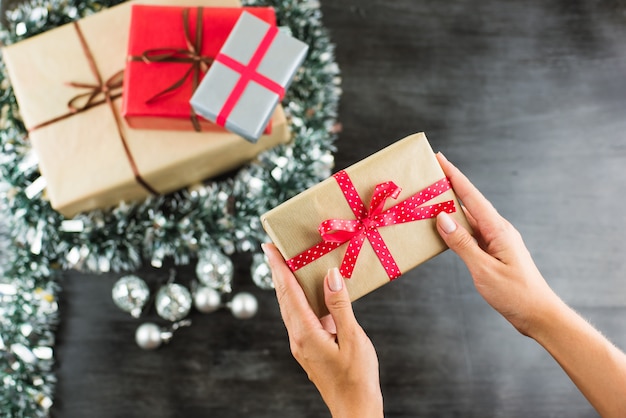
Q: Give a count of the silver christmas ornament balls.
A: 7